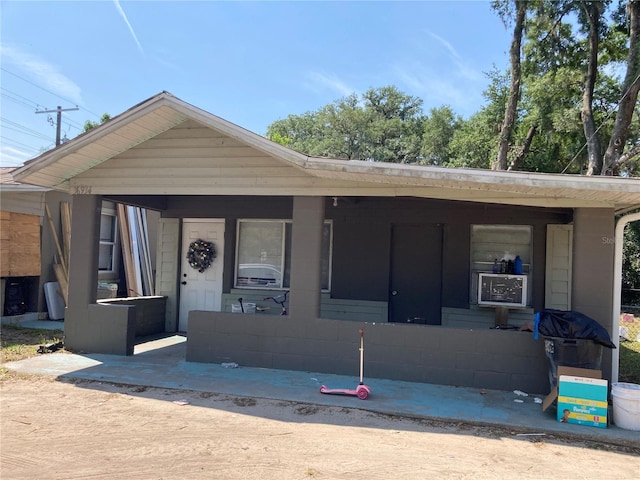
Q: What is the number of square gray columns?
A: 3